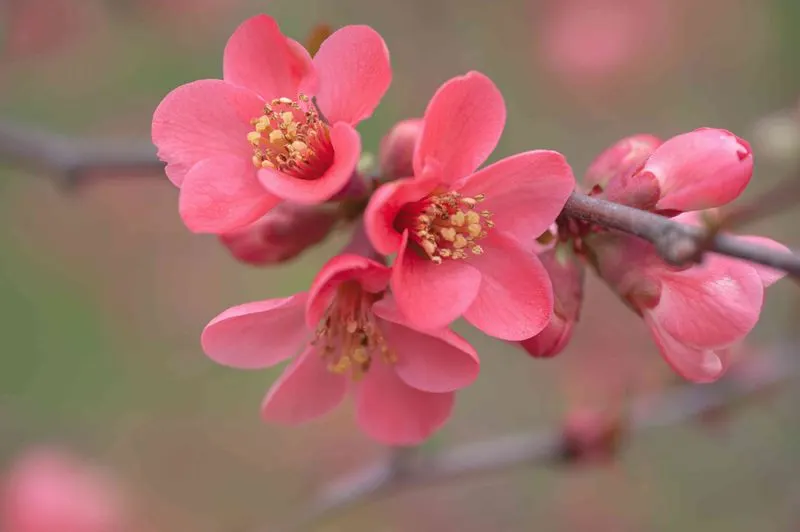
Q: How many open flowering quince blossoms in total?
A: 3